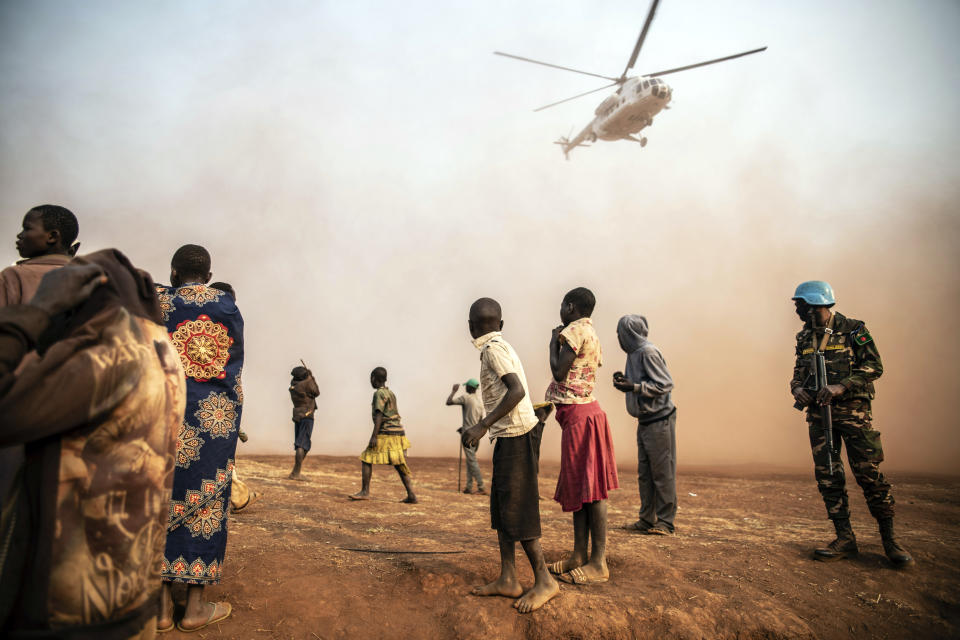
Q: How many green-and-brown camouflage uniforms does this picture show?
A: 1